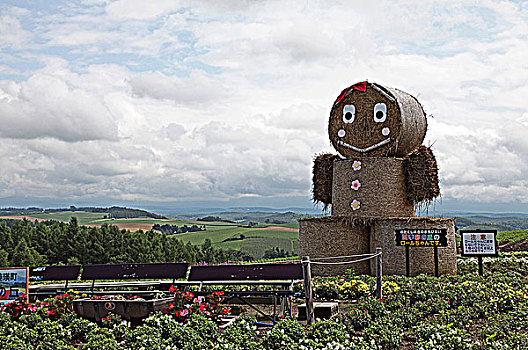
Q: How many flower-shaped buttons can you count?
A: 3